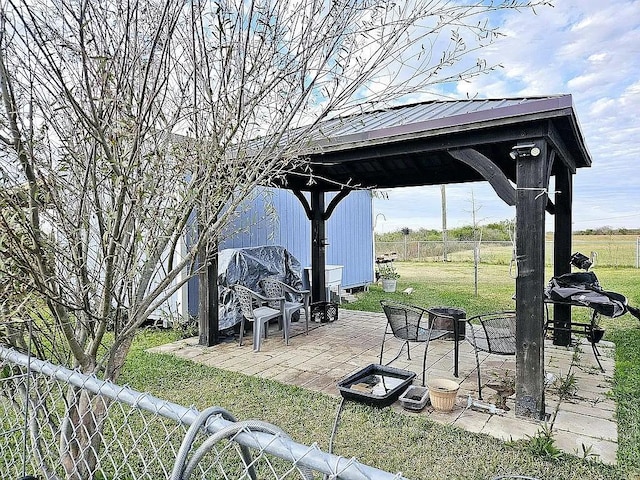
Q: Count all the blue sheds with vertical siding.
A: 1